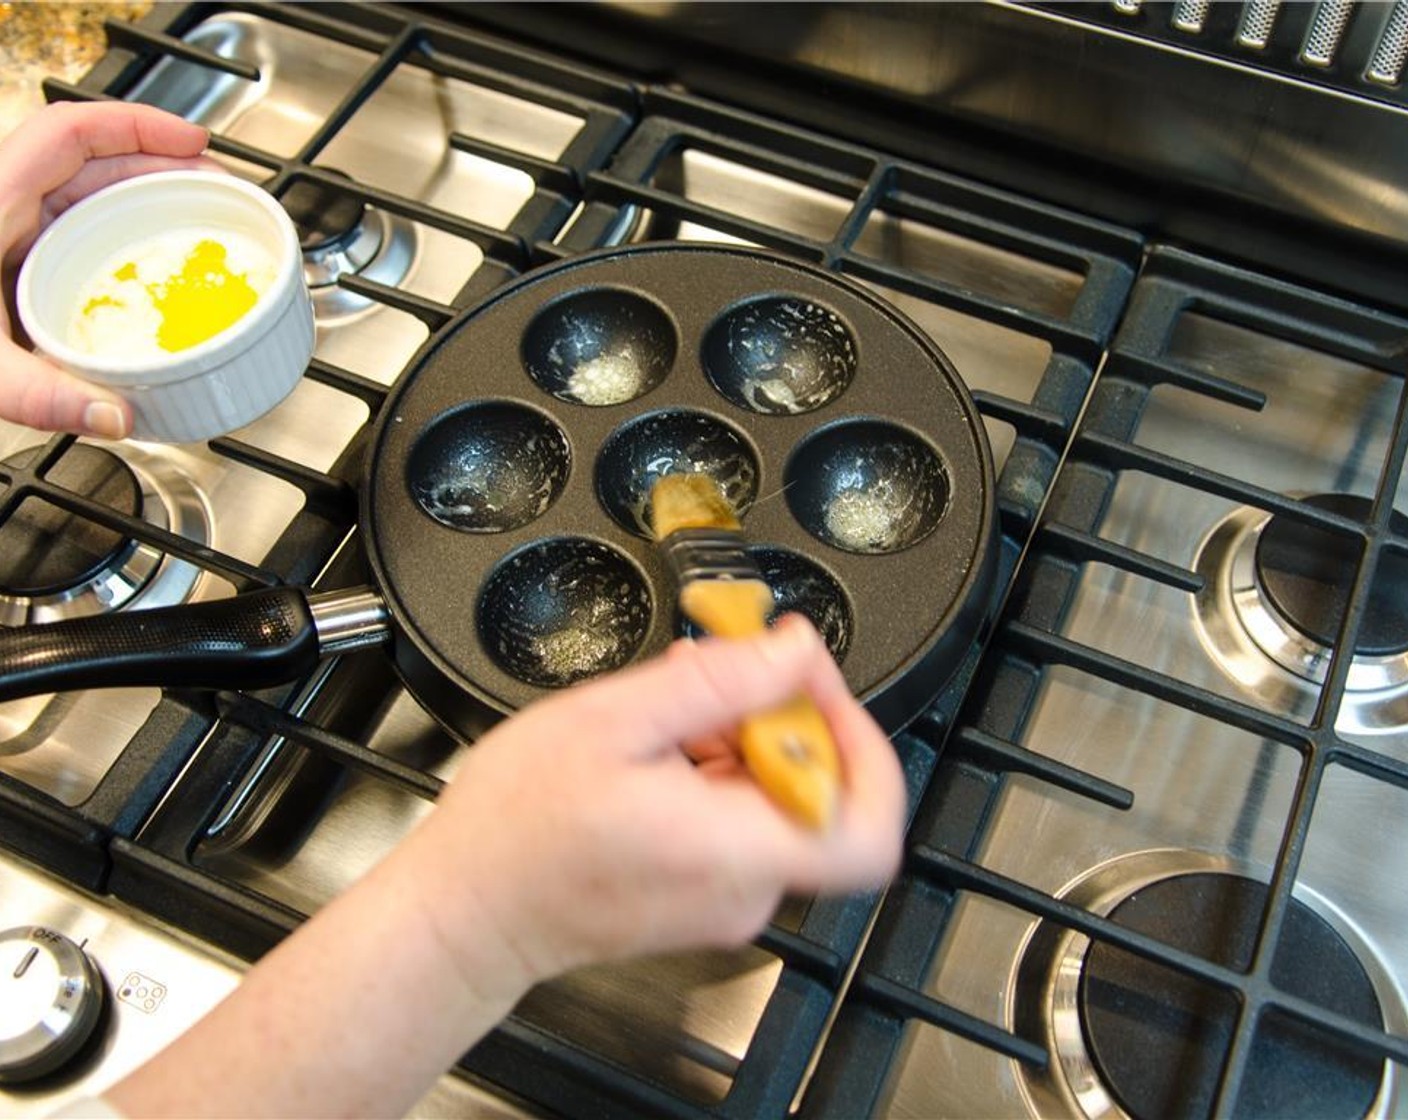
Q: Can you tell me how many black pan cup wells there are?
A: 7